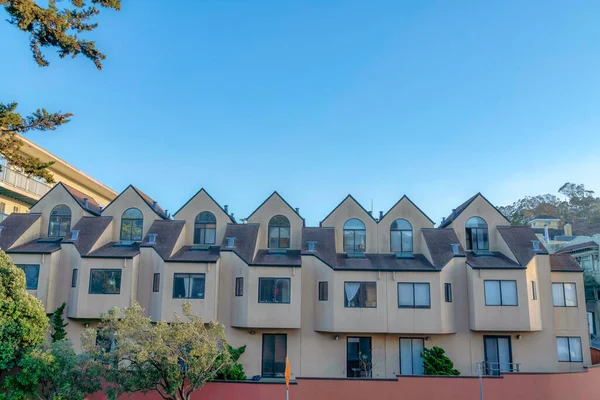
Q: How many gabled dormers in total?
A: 7